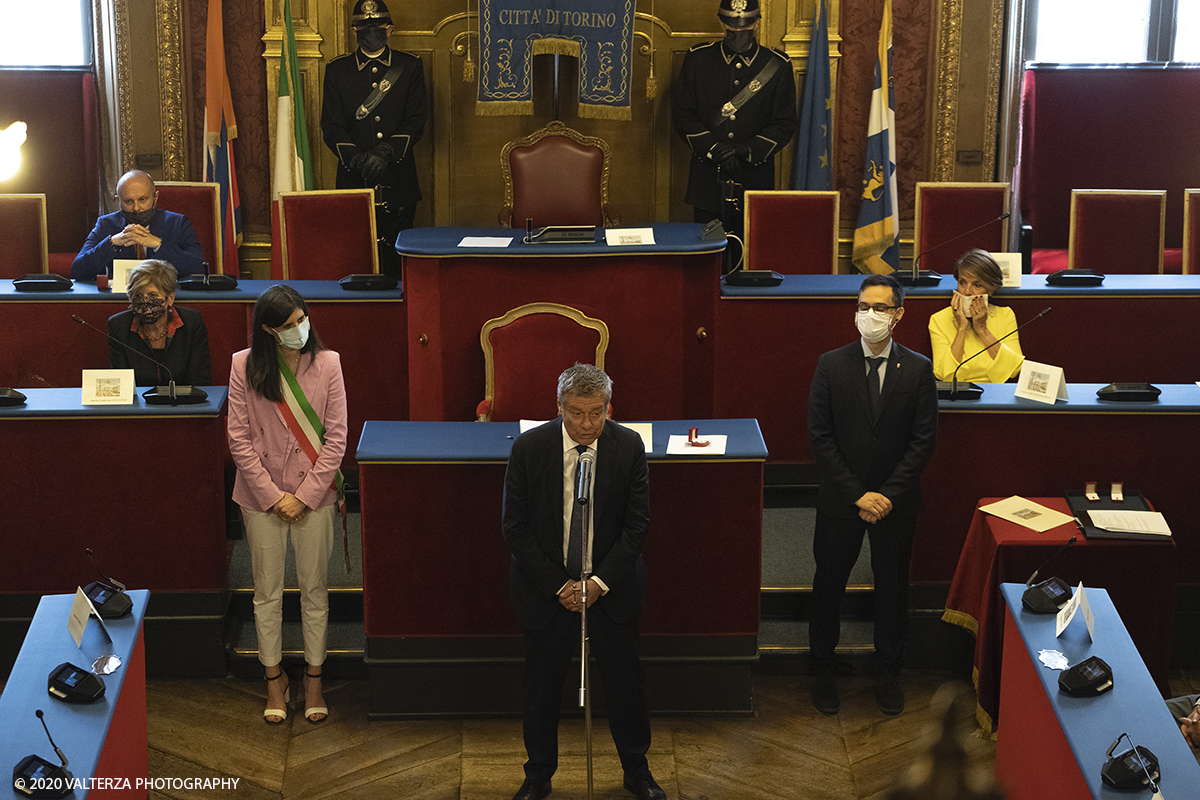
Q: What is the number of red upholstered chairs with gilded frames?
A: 9